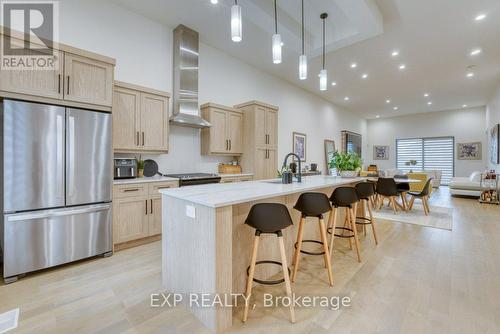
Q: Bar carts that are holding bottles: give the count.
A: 1